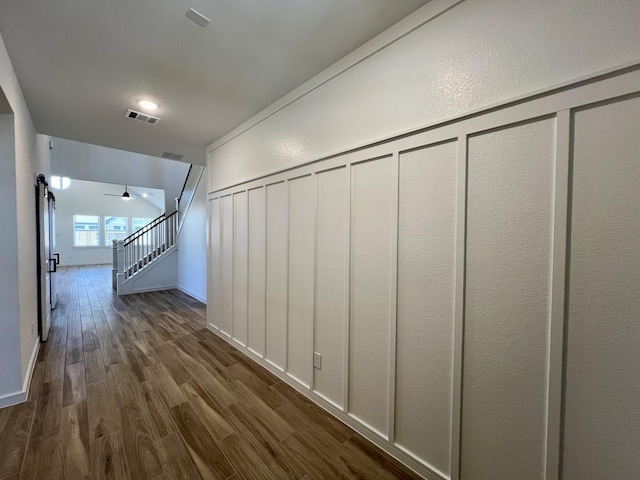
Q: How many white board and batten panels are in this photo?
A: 11